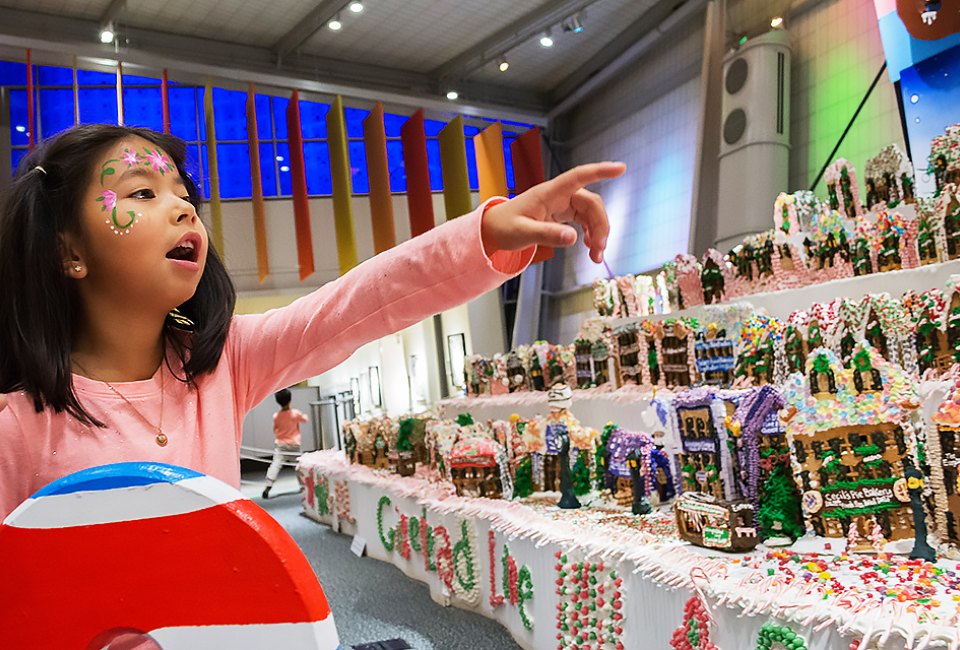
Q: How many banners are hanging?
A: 13